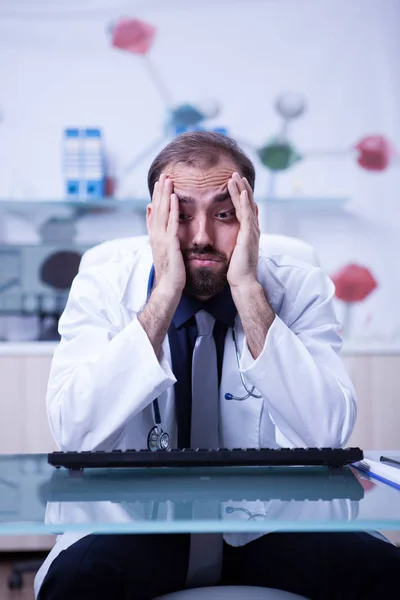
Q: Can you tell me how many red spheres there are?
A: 3